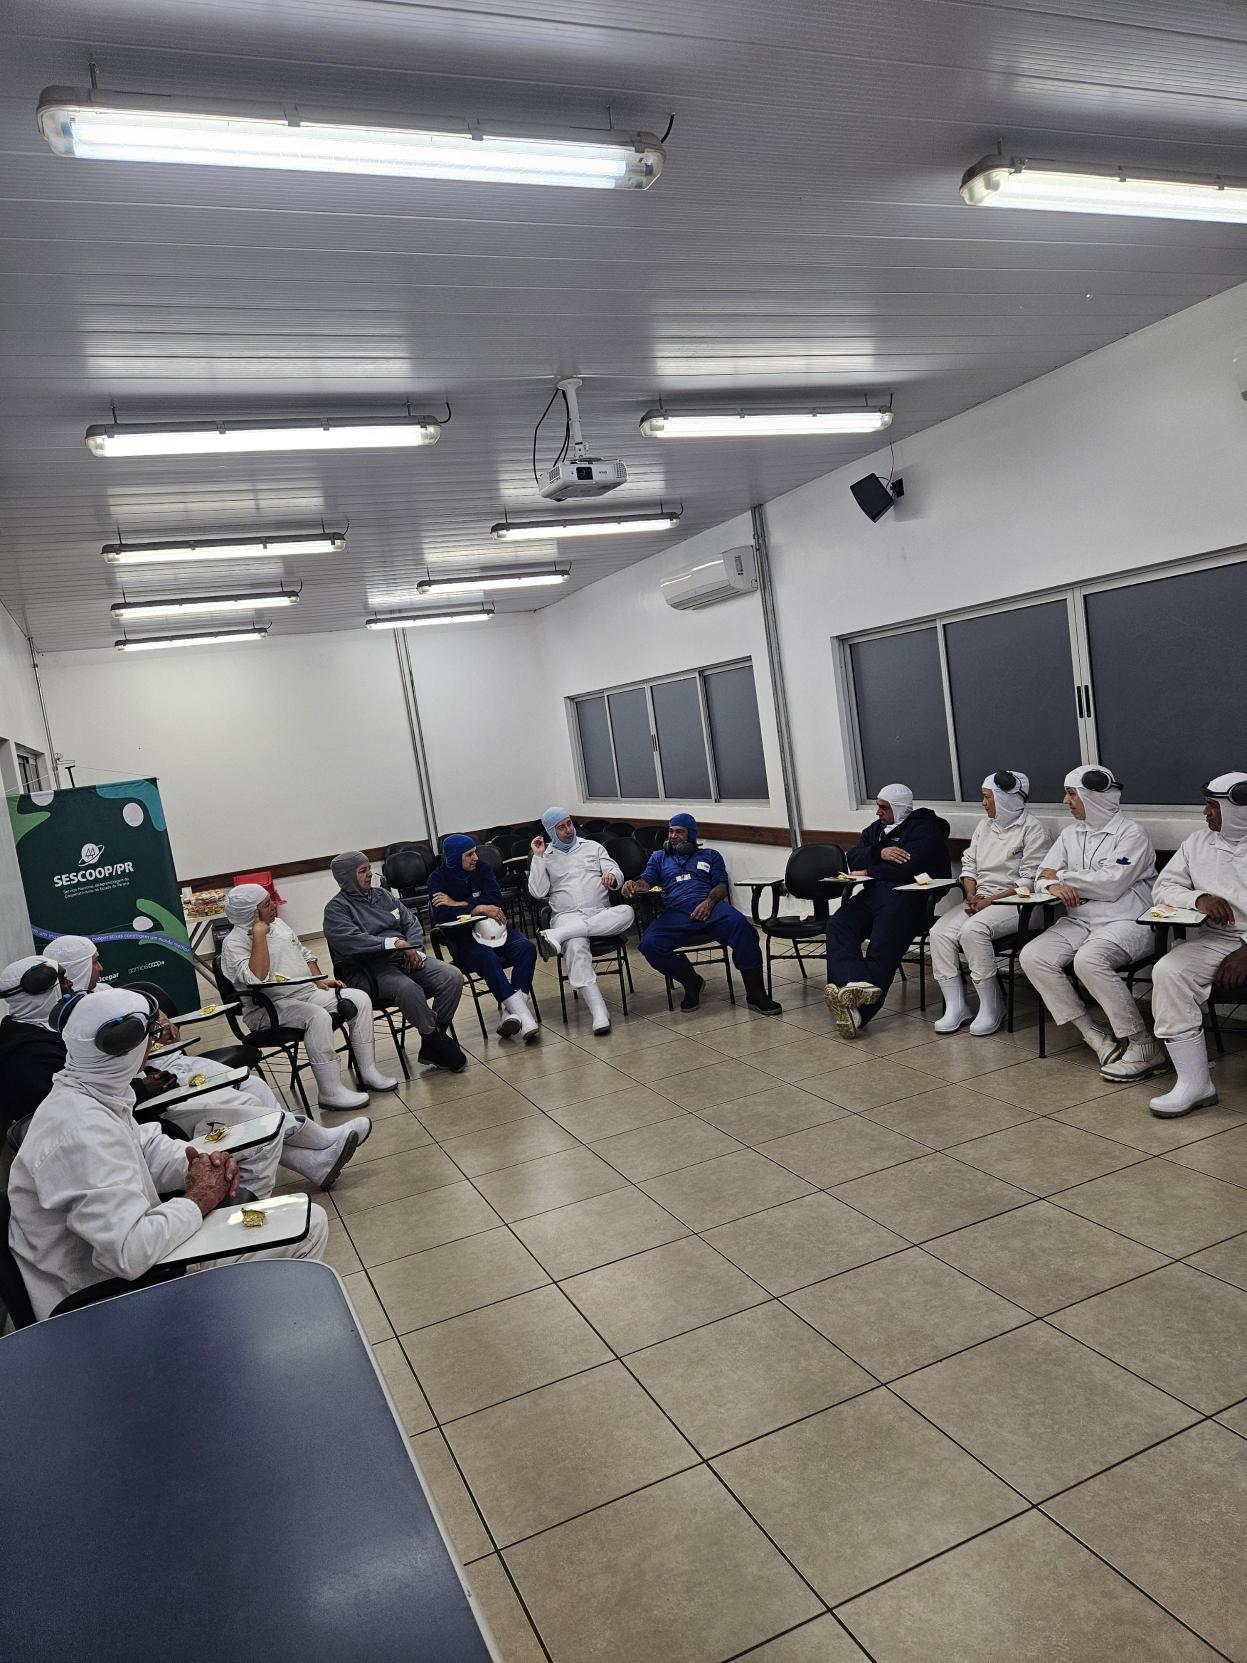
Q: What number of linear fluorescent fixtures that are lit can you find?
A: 10